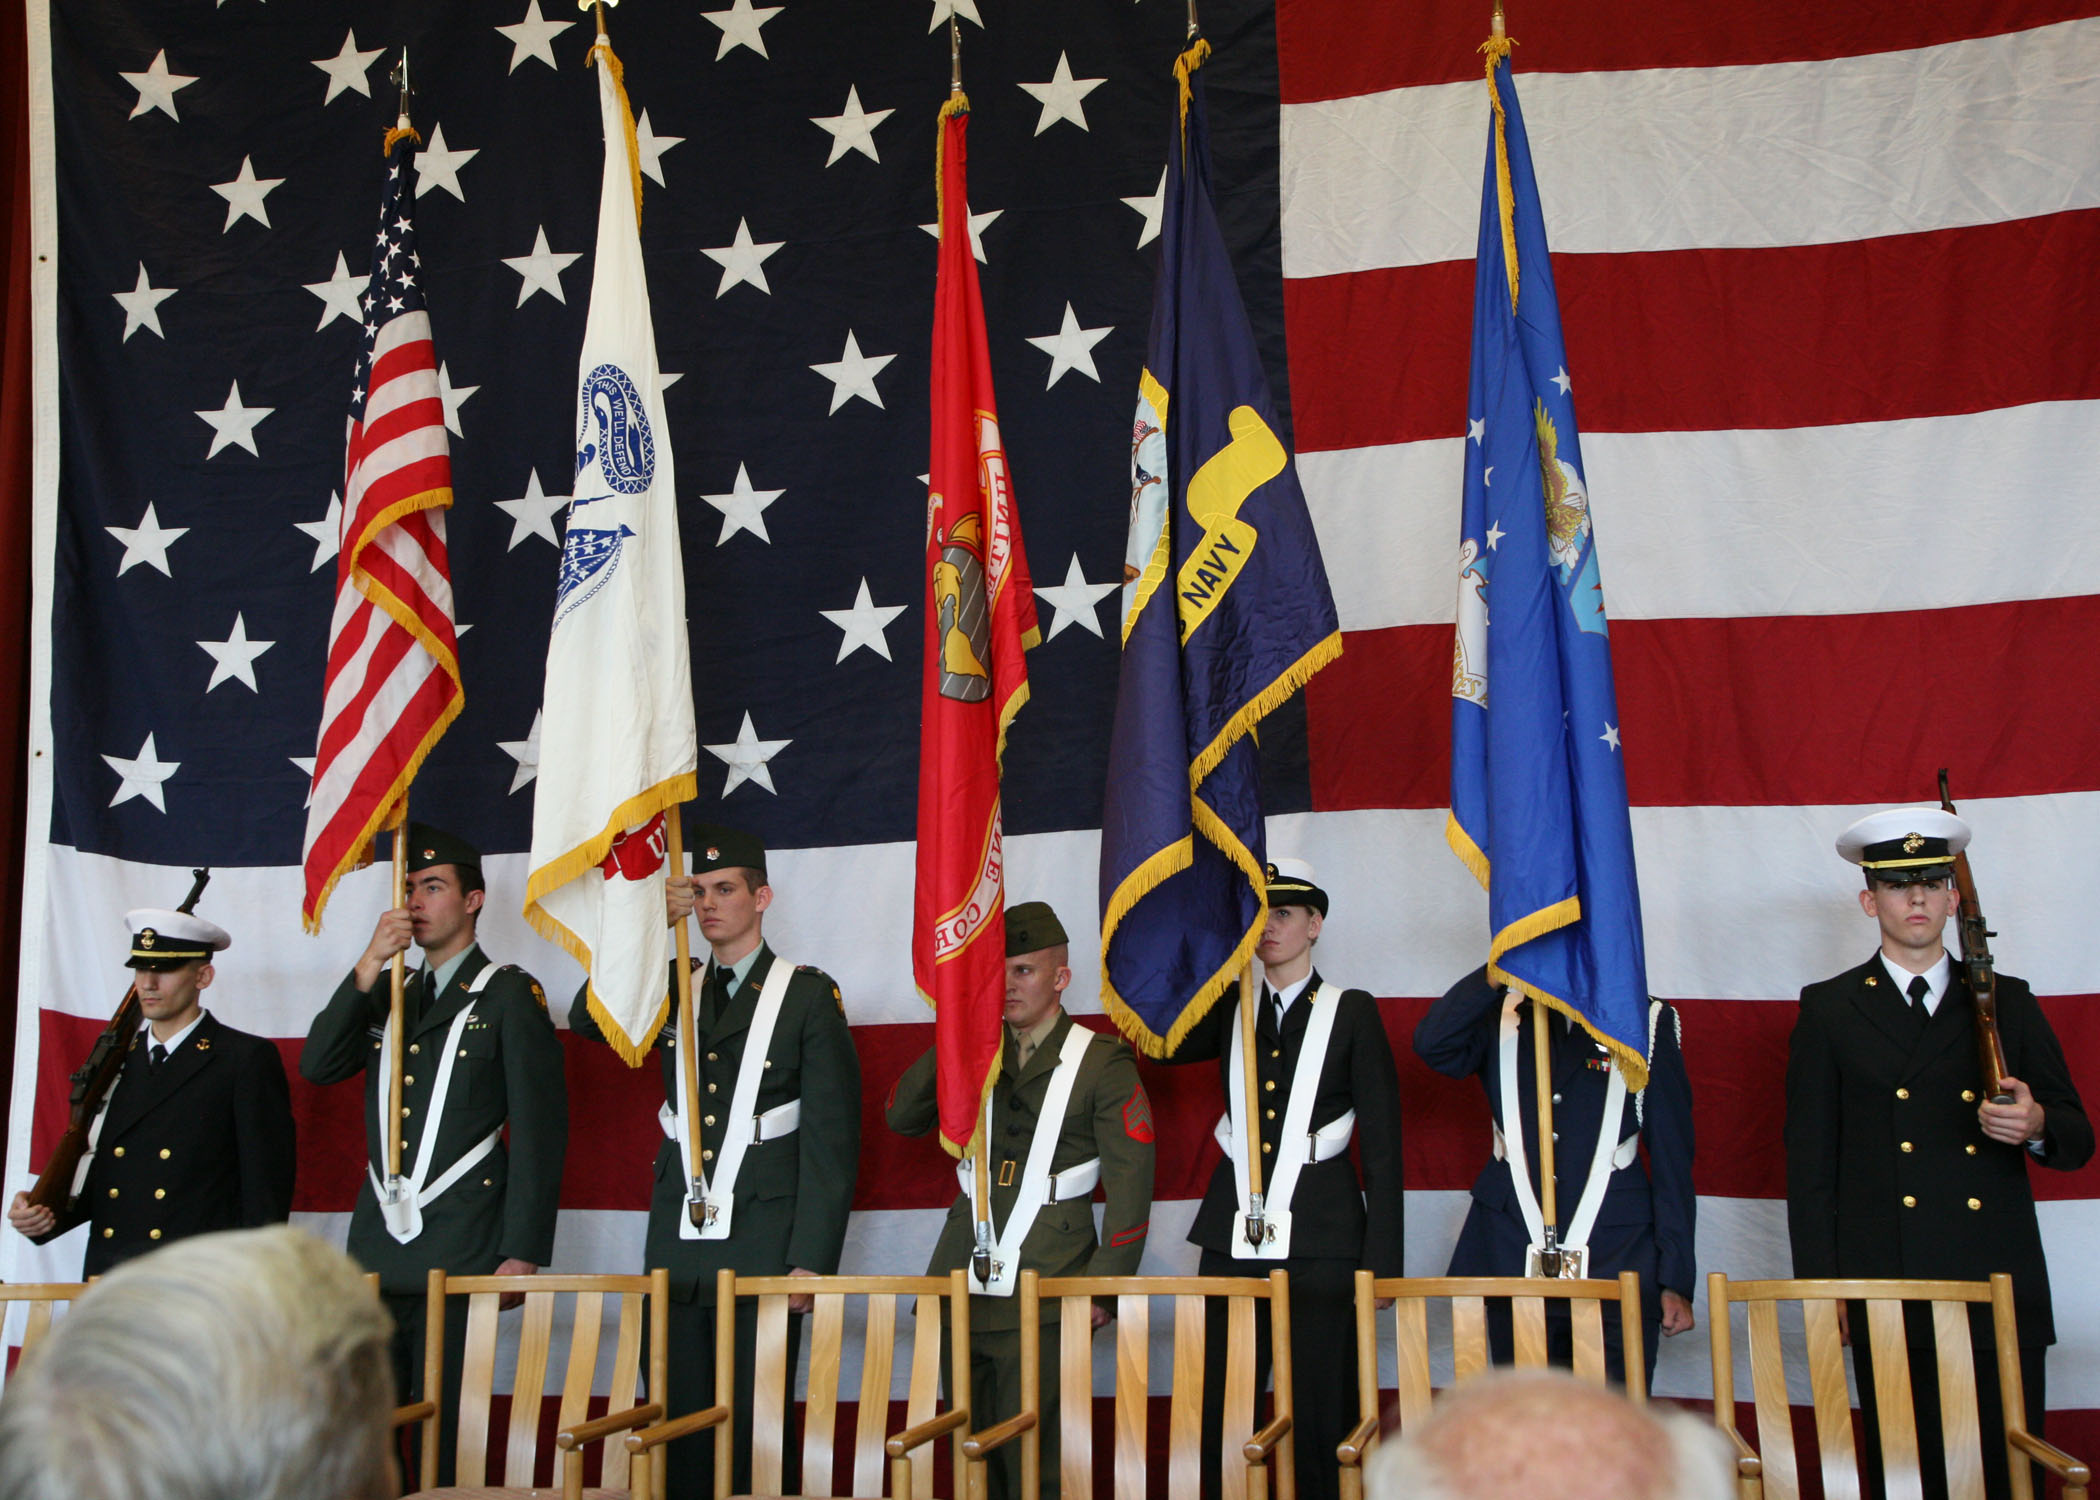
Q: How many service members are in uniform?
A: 7